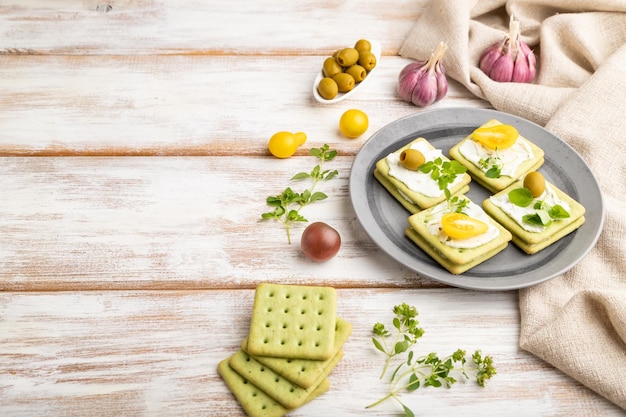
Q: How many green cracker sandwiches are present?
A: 4